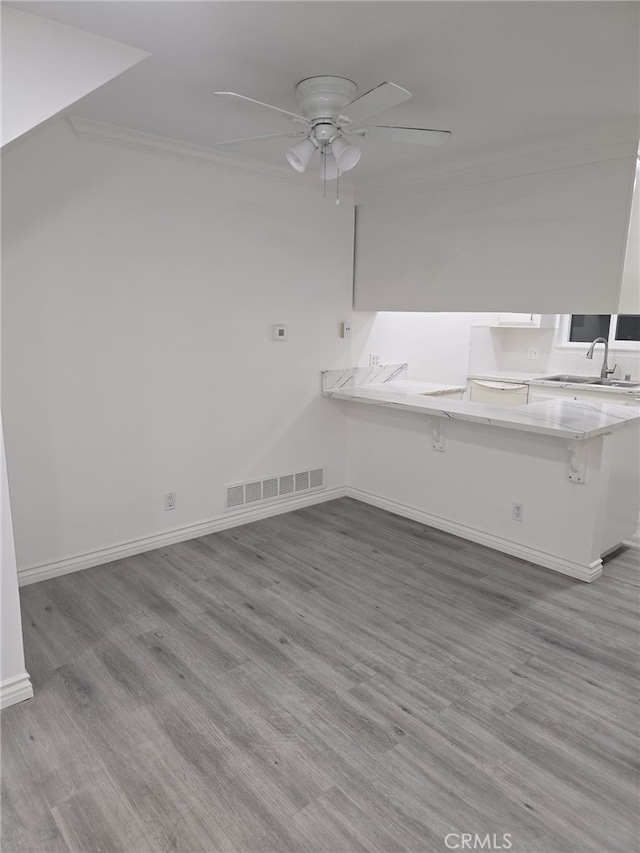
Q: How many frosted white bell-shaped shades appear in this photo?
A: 3